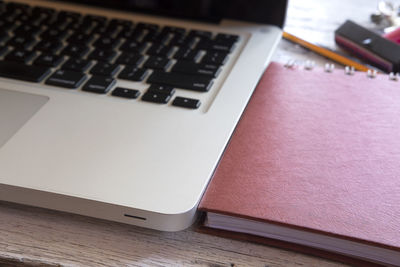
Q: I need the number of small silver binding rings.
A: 6